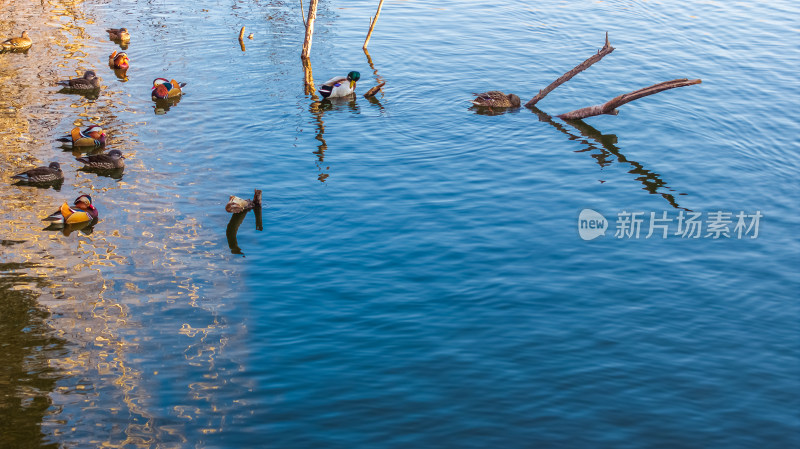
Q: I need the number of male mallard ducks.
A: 1